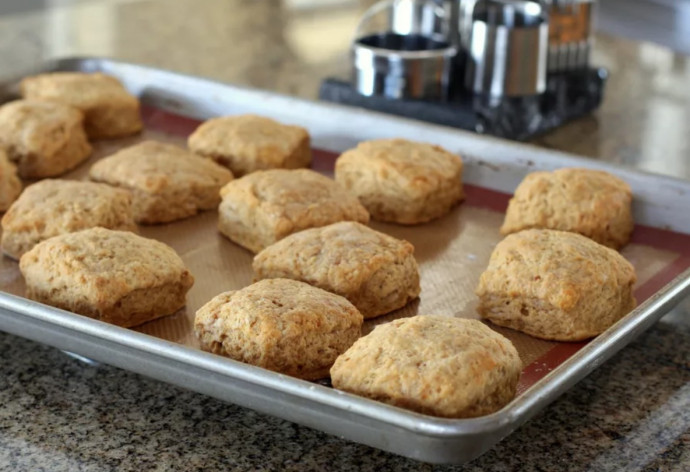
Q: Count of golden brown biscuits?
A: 14